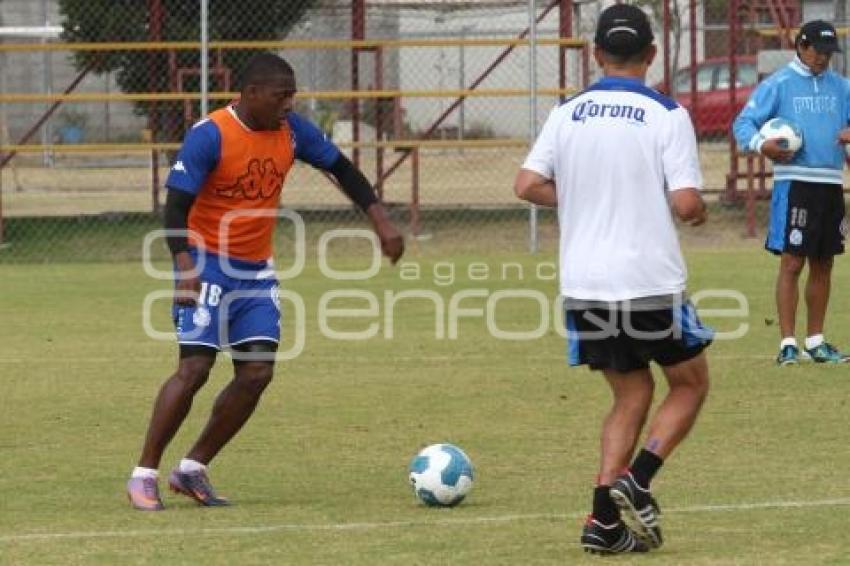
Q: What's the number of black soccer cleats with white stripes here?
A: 2